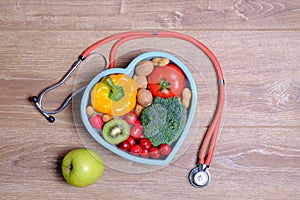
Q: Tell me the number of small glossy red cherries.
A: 8